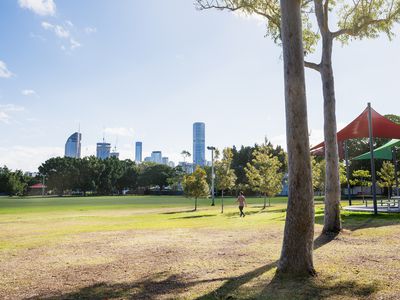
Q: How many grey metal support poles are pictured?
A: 3